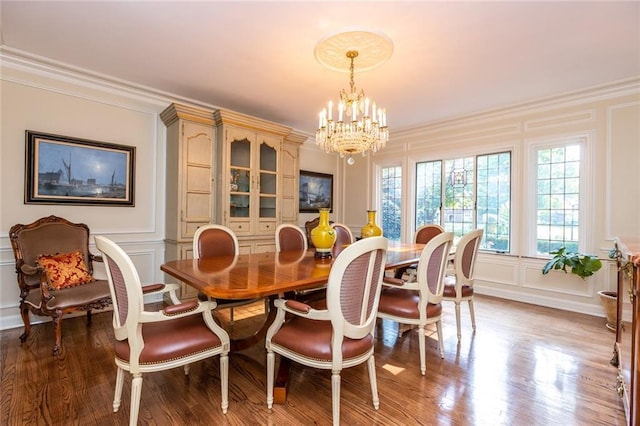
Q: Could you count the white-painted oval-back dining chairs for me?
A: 8